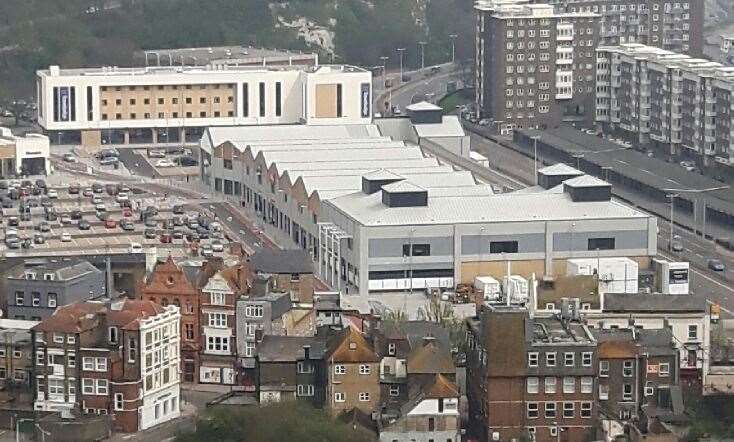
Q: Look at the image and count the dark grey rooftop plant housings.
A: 5